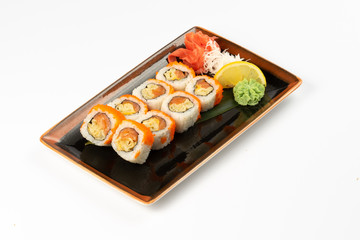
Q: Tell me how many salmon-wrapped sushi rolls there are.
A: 8